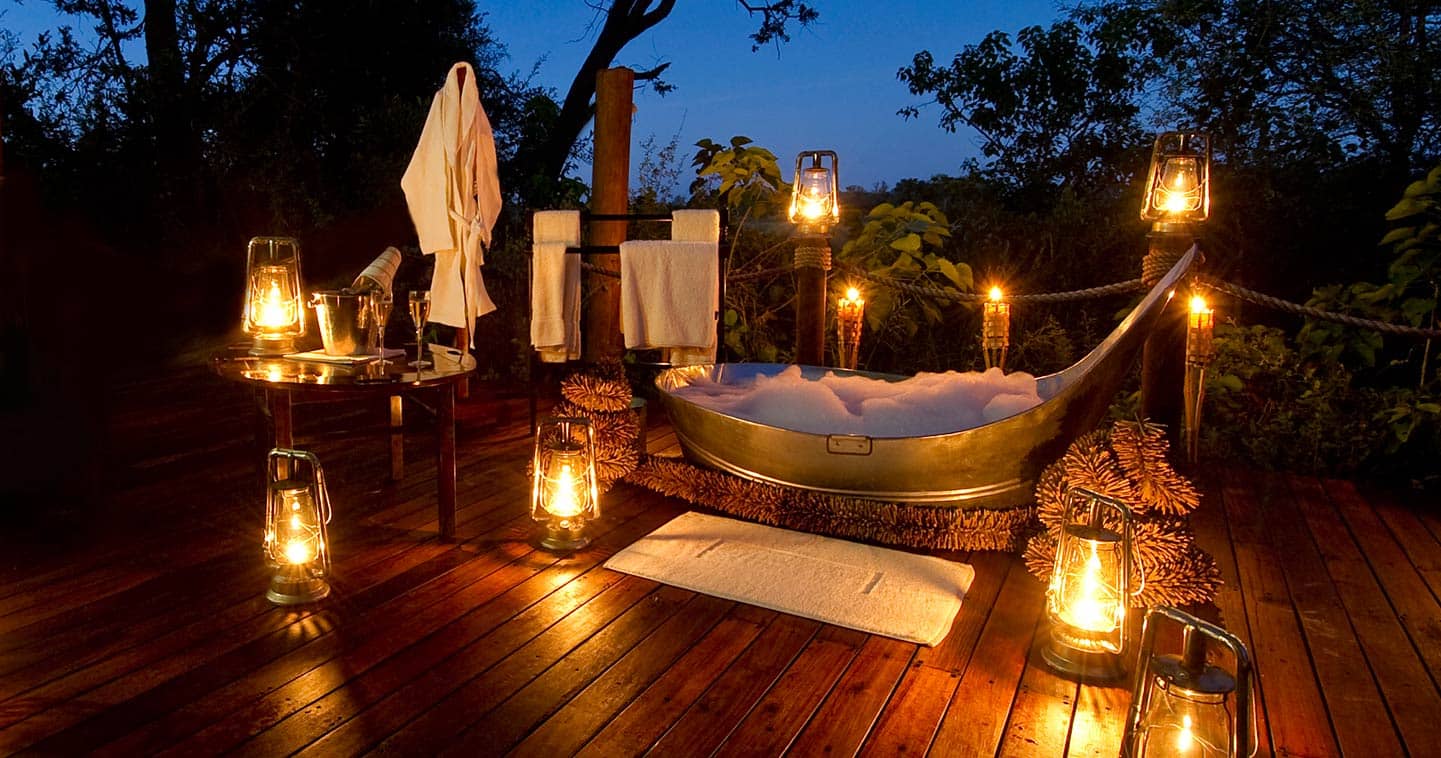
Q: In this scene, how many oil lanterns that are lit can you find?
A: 7